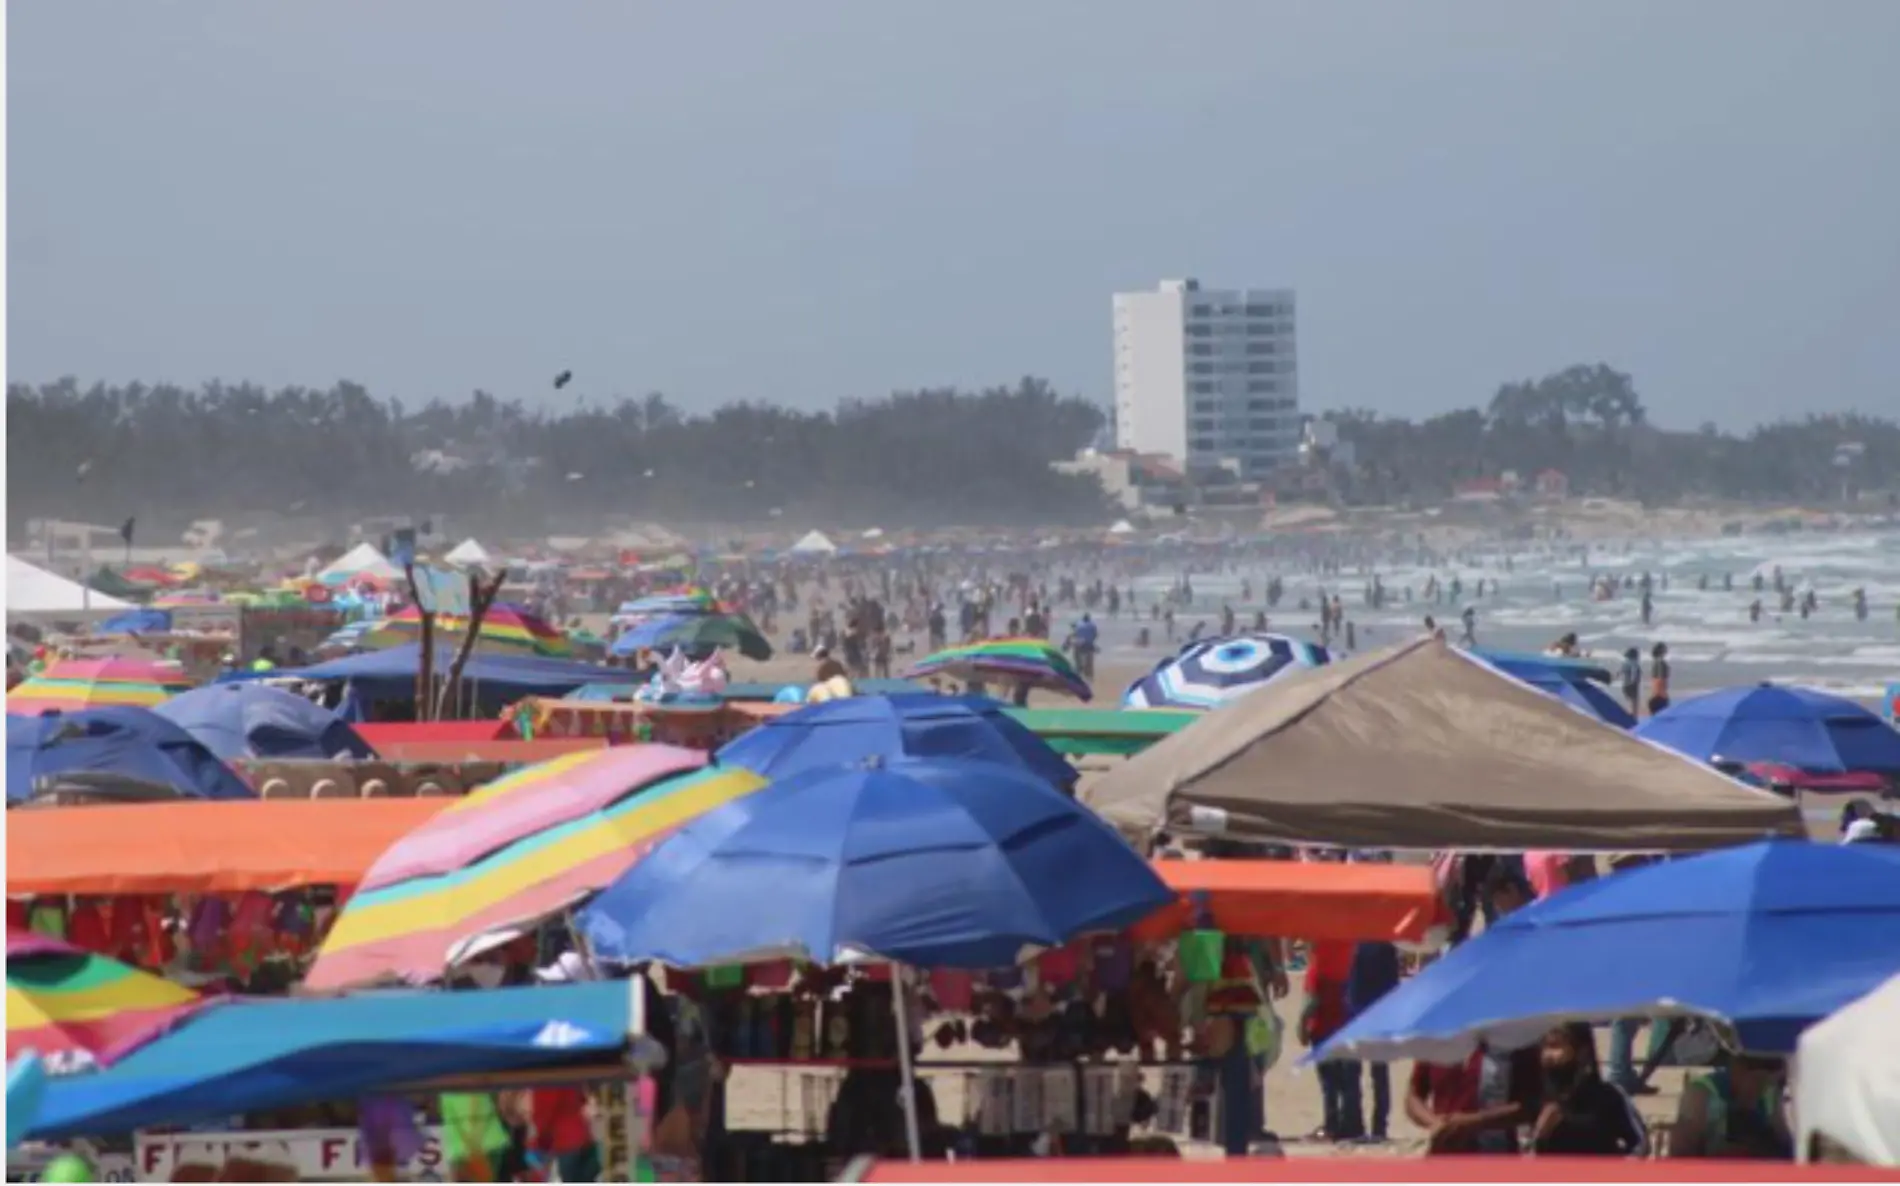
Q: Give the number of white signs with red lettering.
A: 1